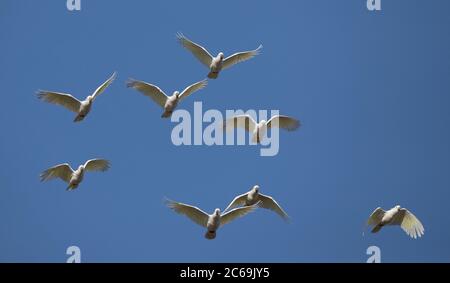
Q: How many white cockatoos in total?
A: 8